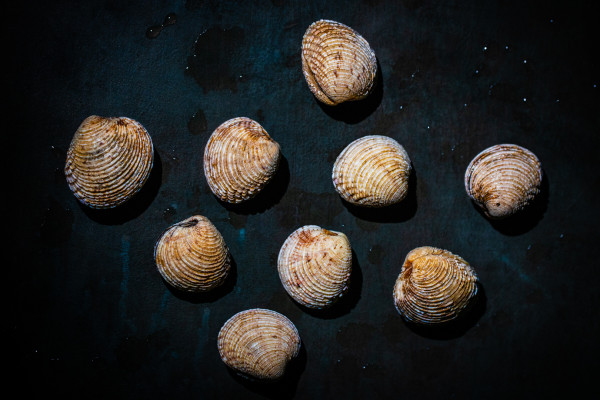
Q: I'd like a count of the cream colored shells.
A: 9